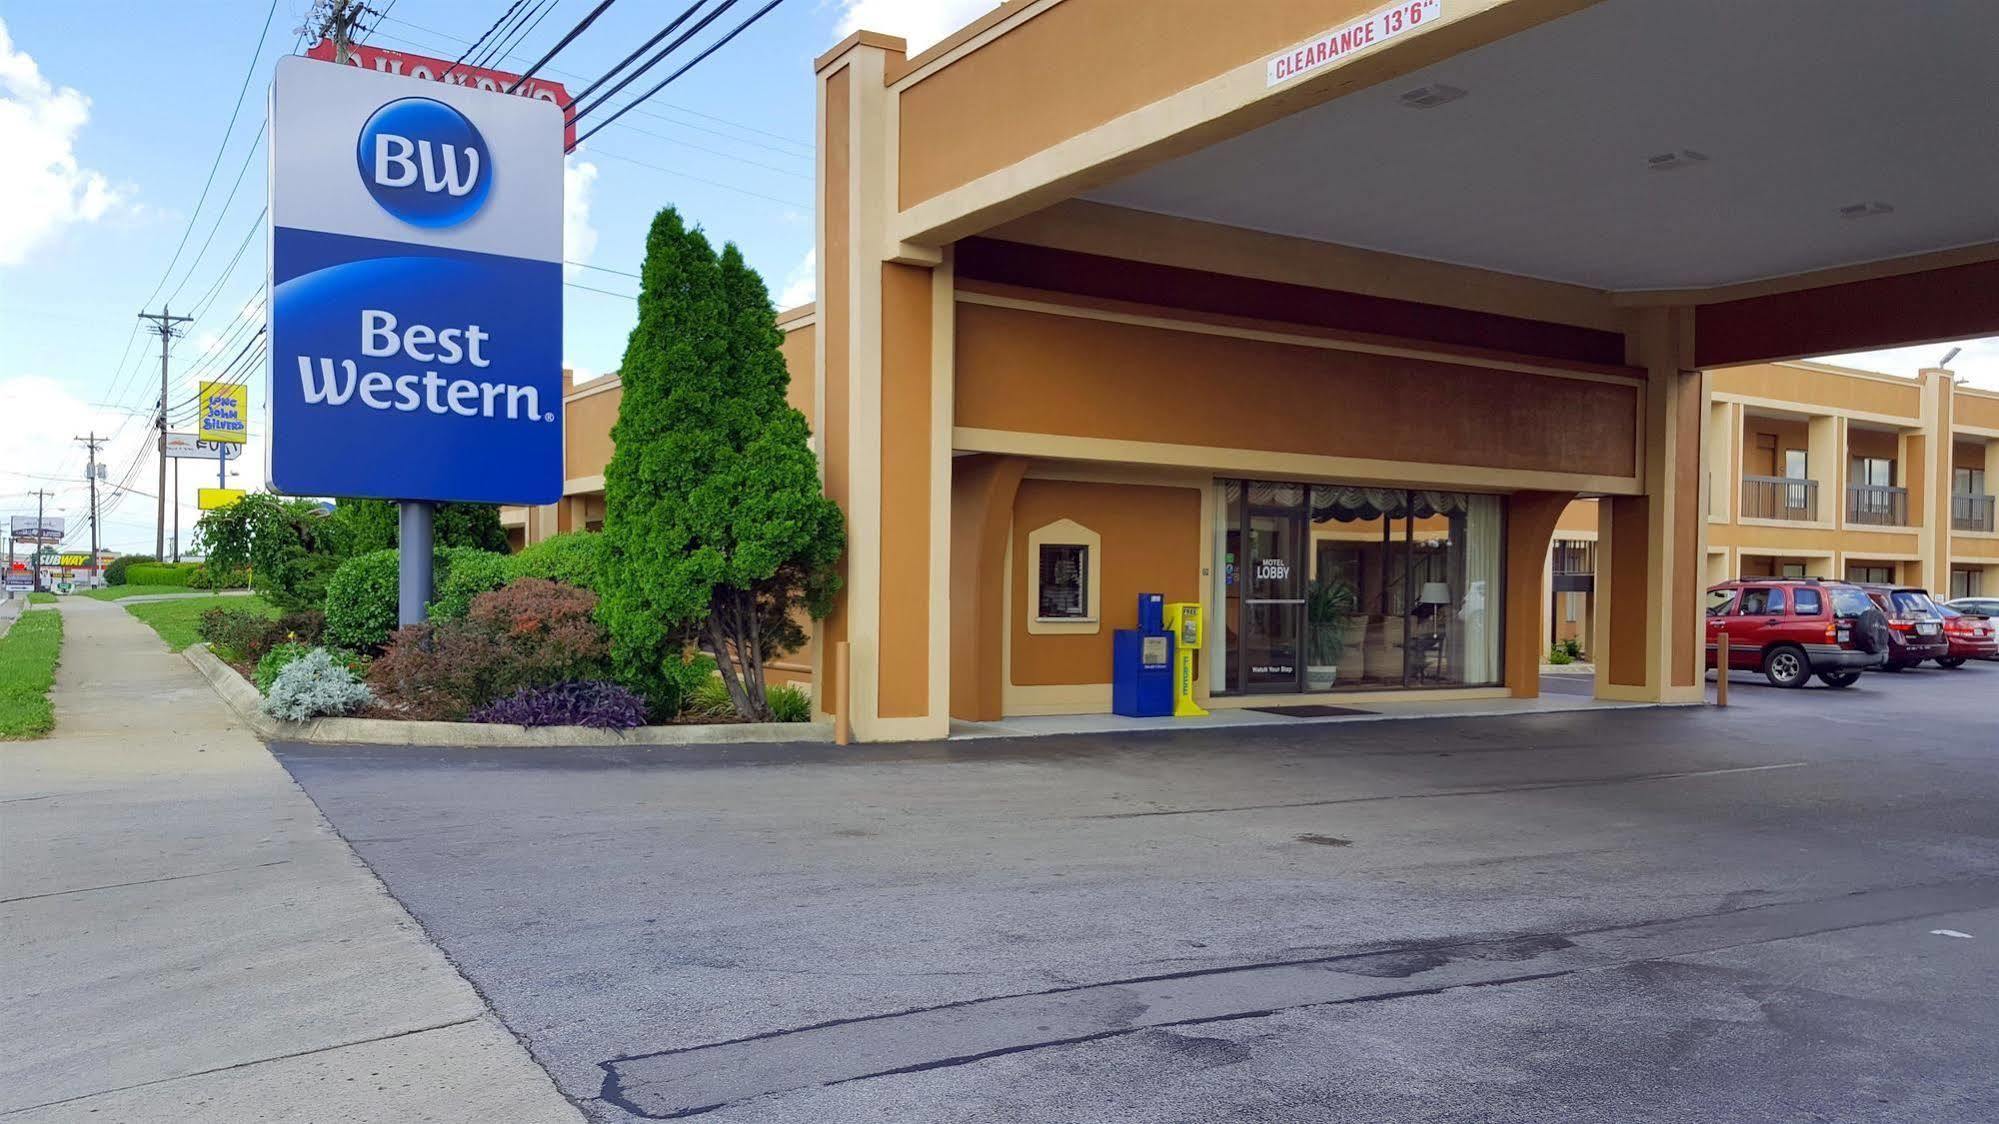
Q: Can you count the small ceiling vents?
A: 3